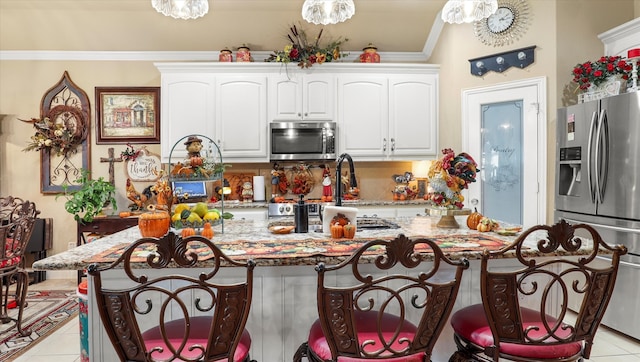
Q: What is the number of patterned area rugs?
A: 1